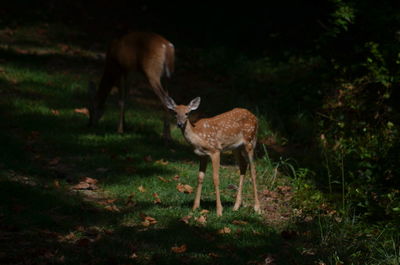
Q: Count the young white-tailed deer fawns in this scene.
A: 1